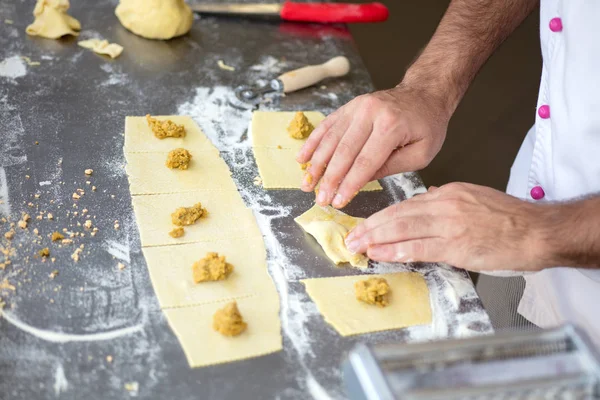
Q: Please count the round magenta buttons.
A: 3